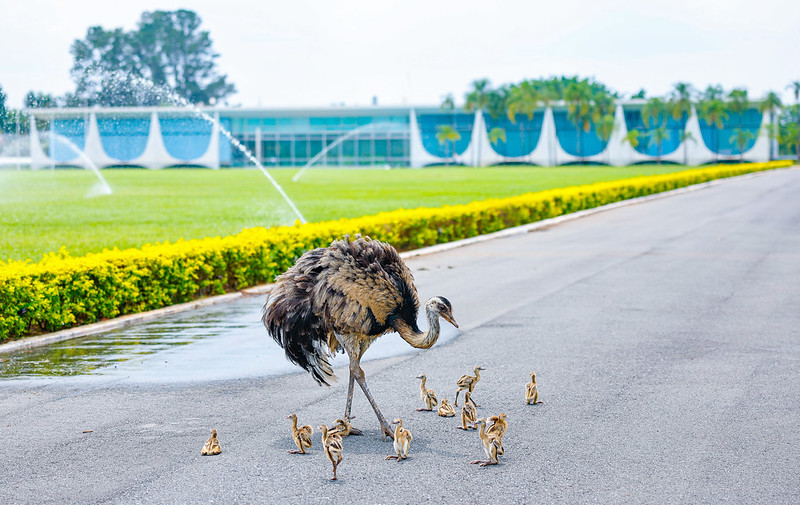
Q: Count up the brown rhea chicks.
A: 12